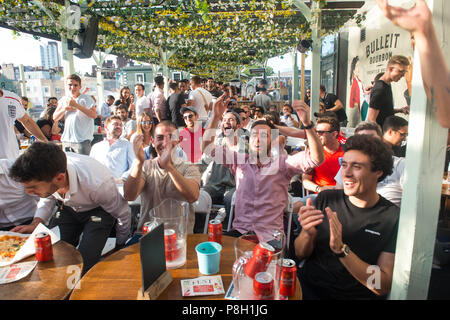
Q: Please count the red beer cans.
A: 7